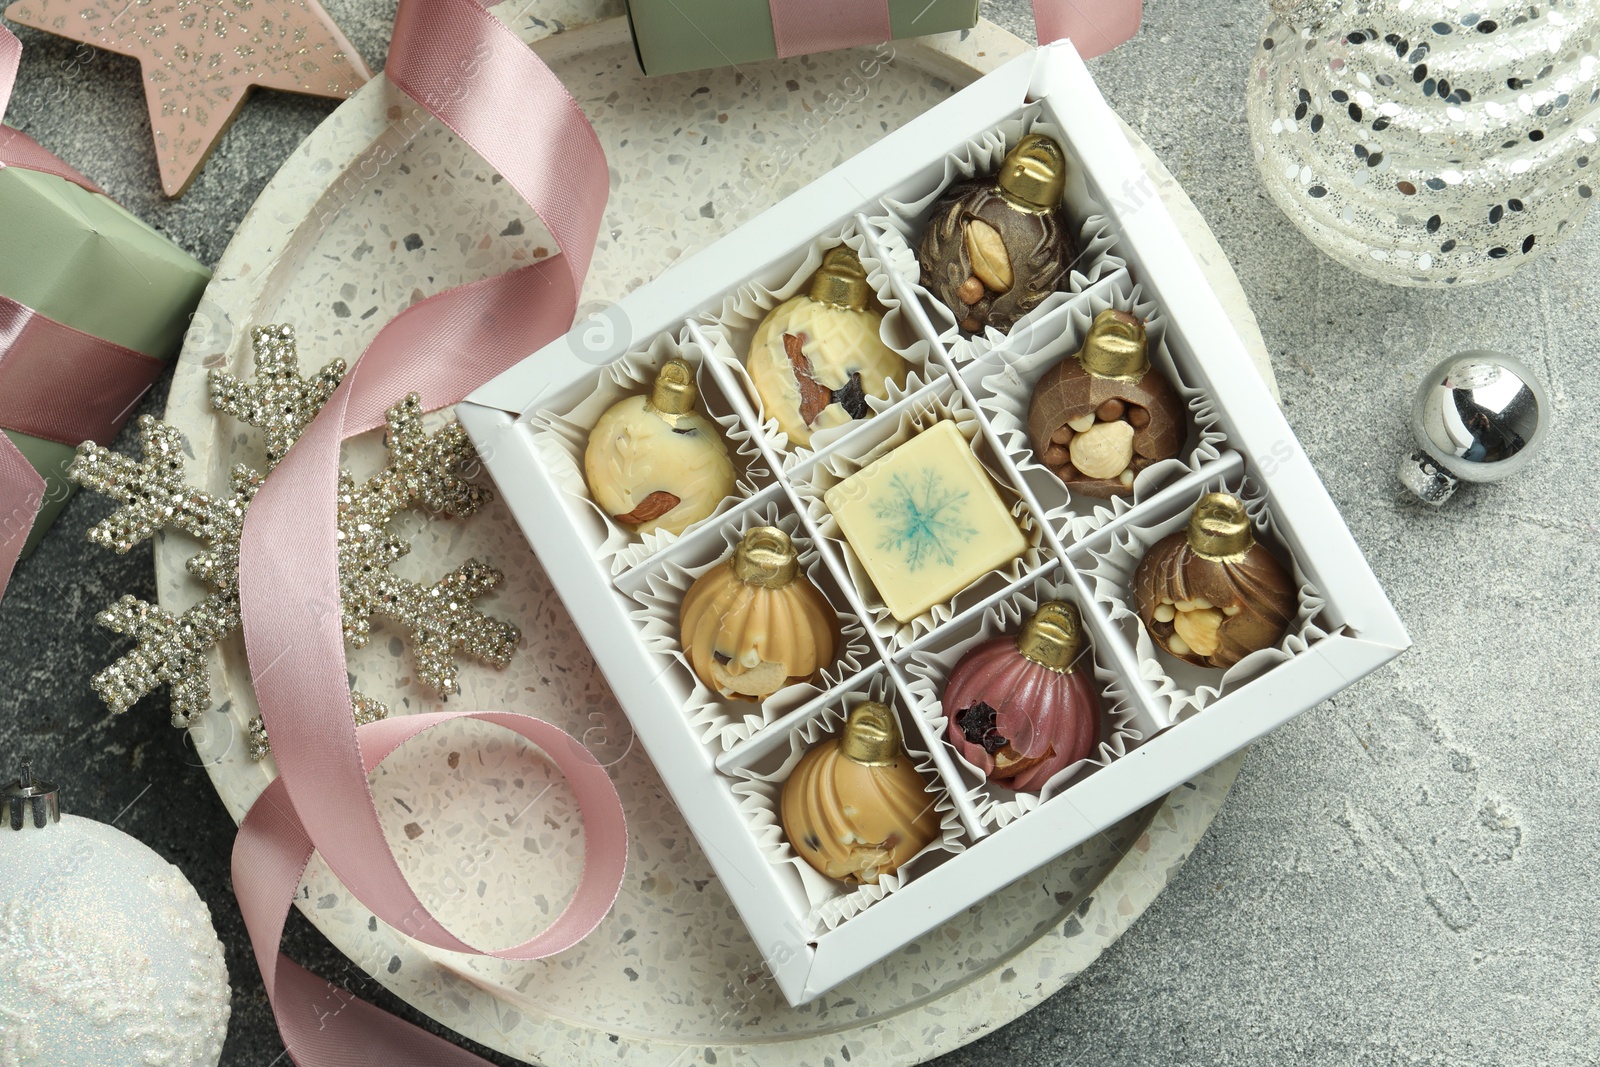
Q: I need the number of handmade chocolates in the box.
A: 9